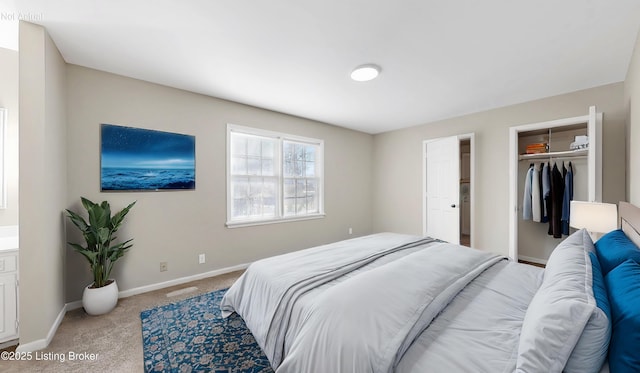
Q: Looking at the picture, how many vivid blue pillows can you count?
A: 2